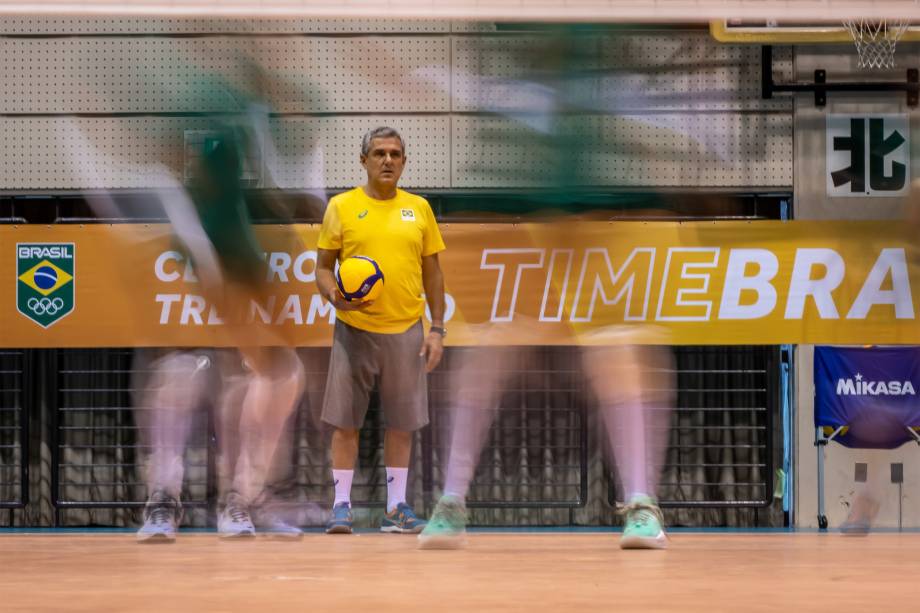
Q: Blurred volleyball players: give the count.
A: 2